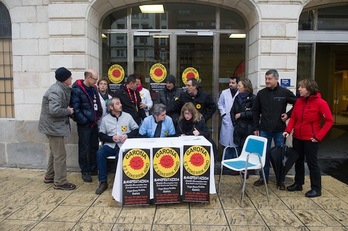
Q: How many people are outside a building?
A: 14